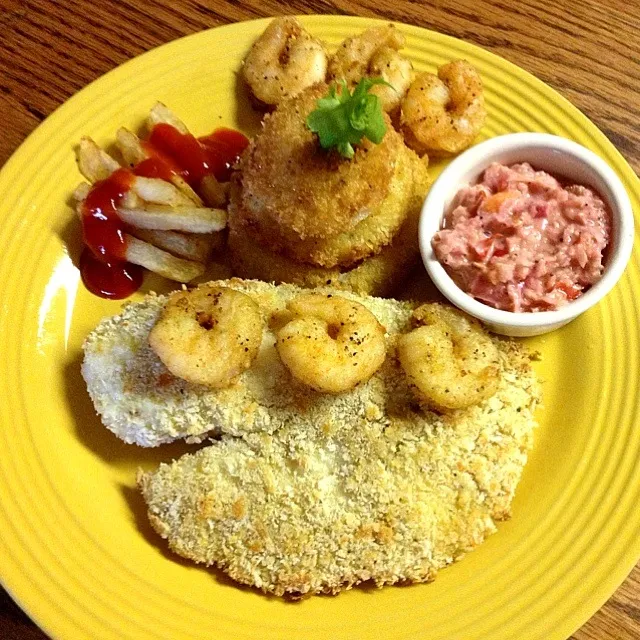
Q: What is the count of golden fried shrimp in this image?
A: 6